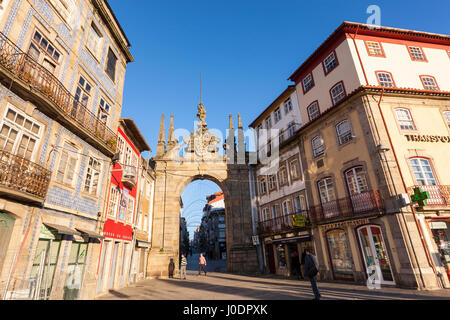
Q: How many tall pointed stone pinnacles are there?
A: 4